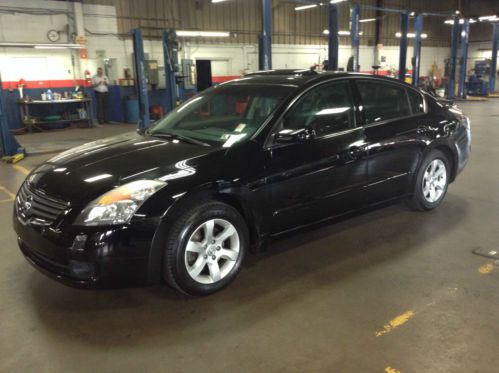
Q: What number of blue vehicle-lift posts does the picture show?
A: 11